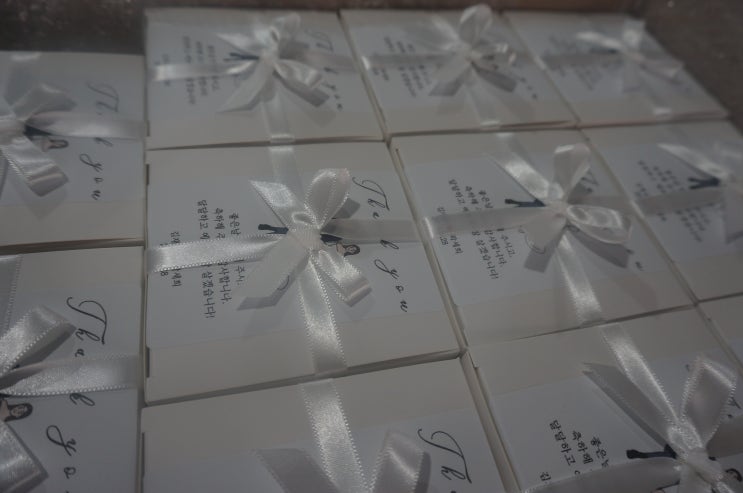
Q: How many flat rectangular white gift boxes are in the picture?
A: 11